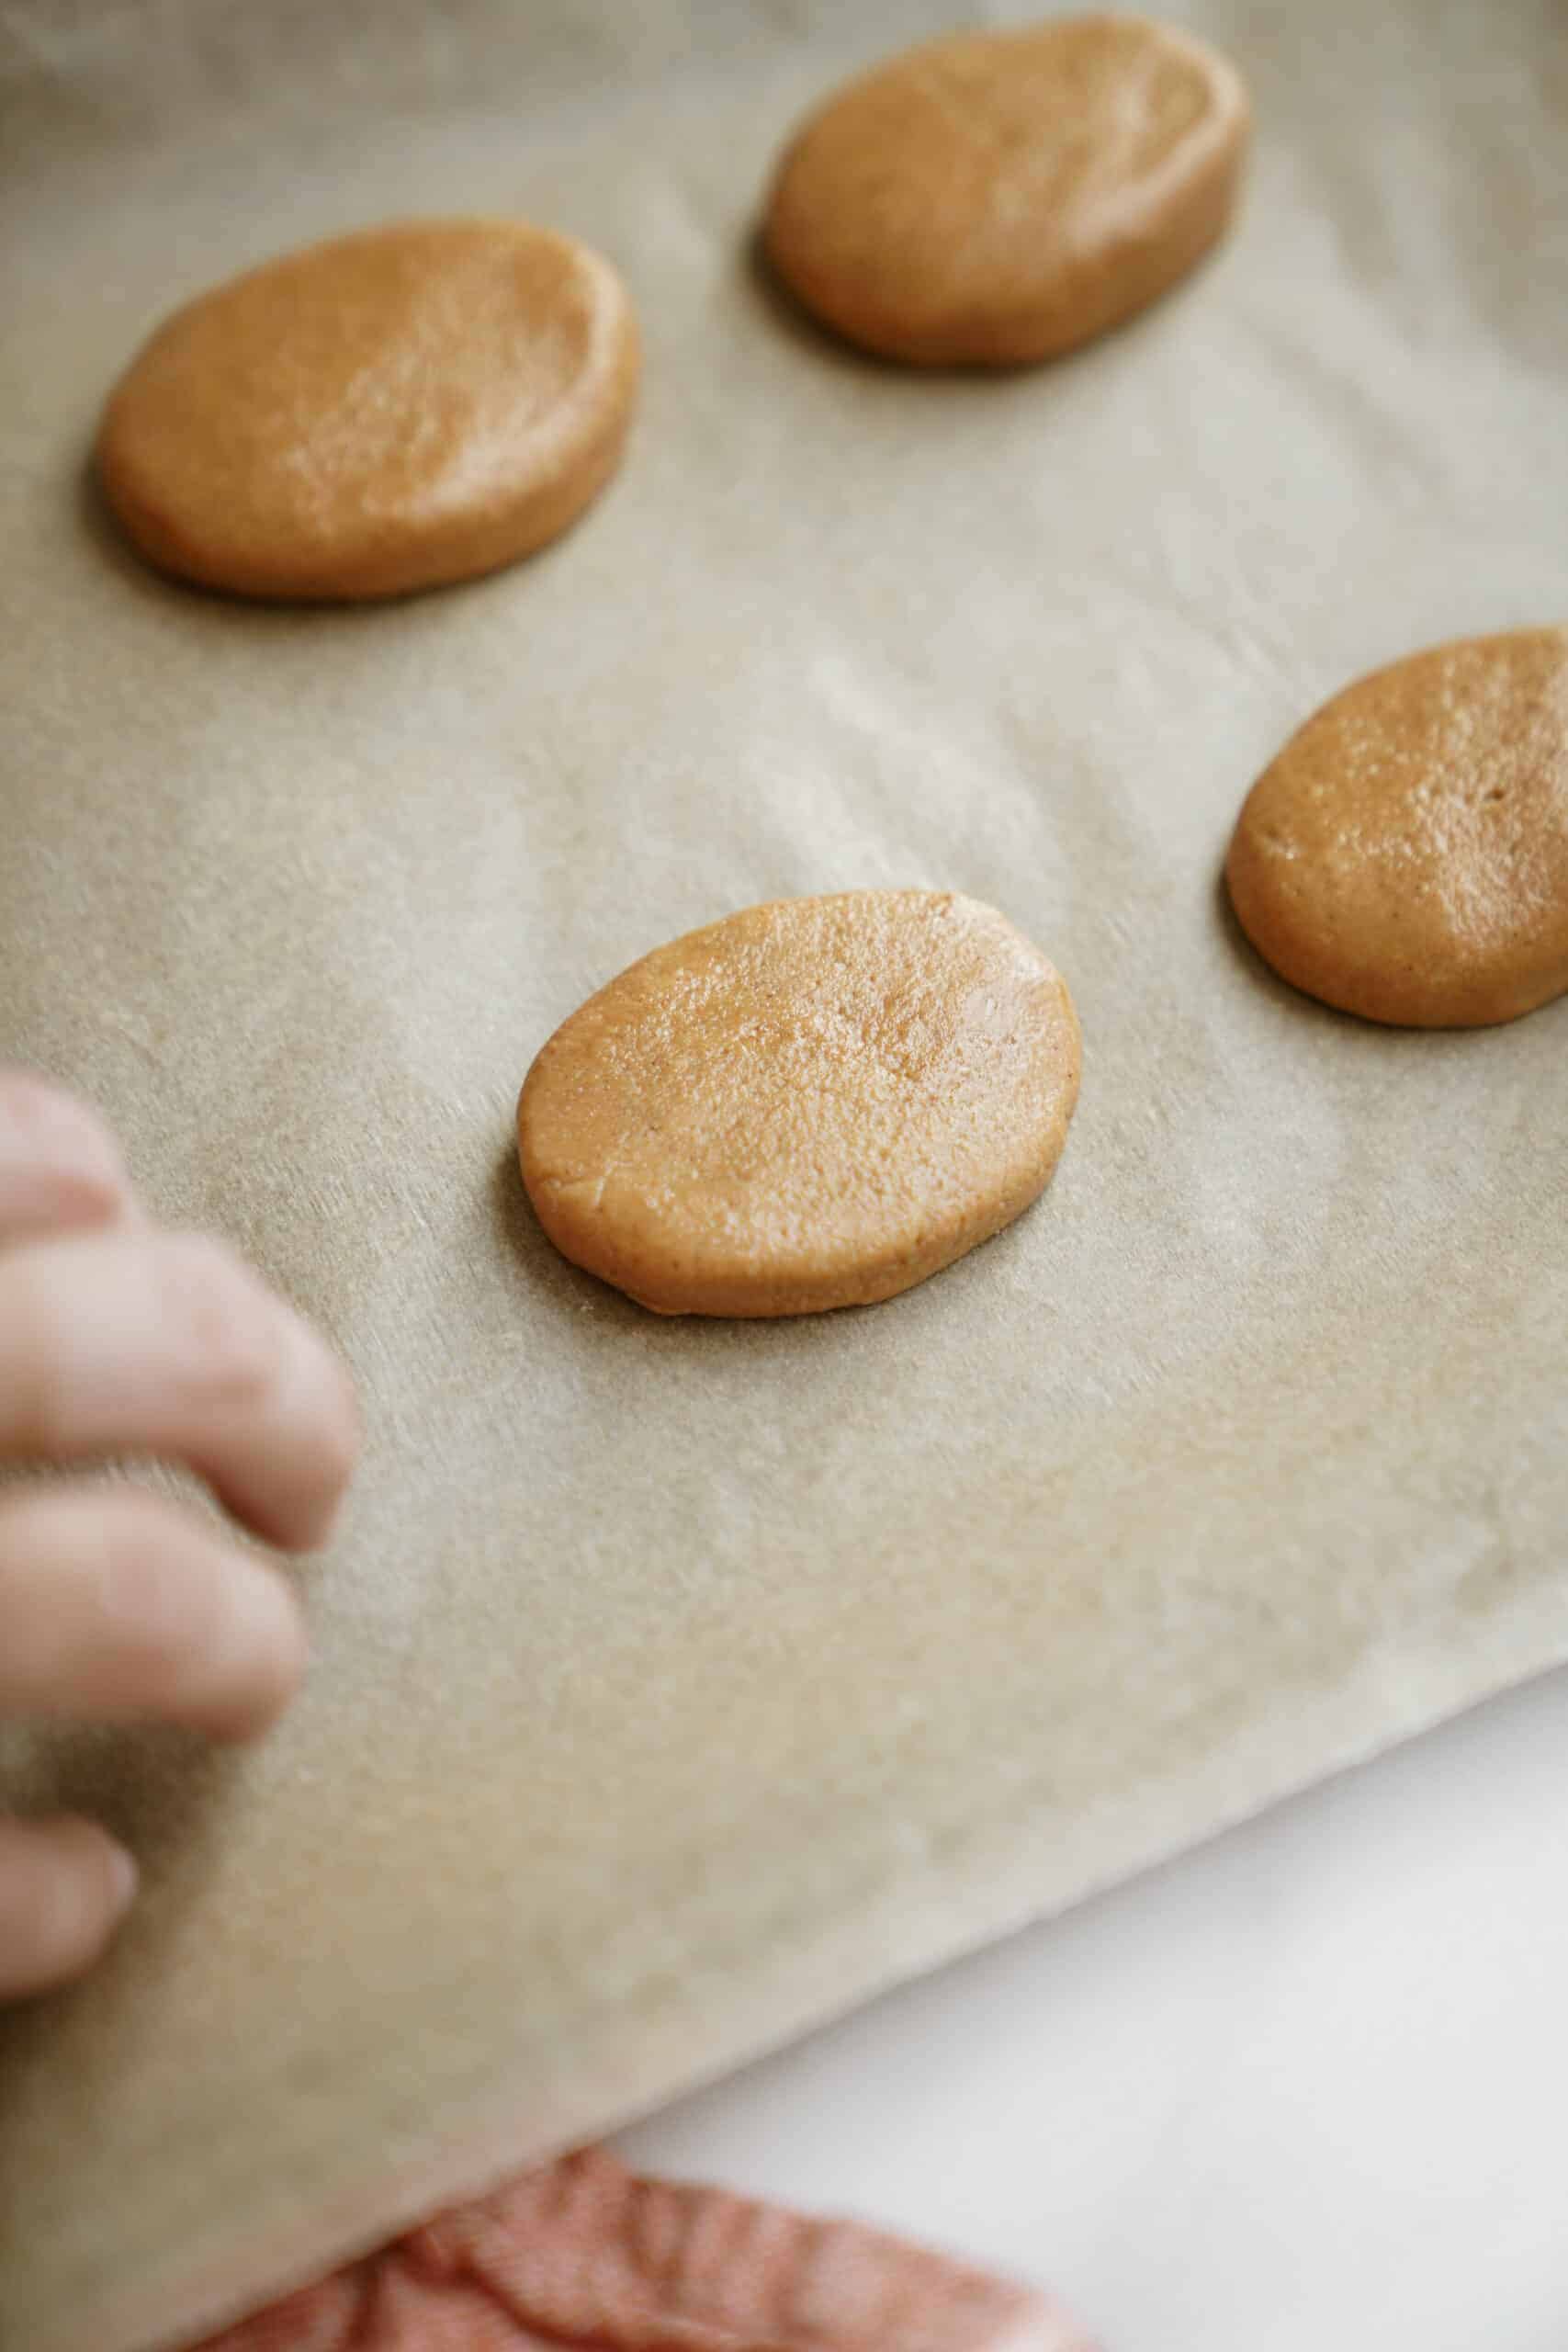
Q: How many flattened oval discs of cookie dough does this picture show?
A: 4